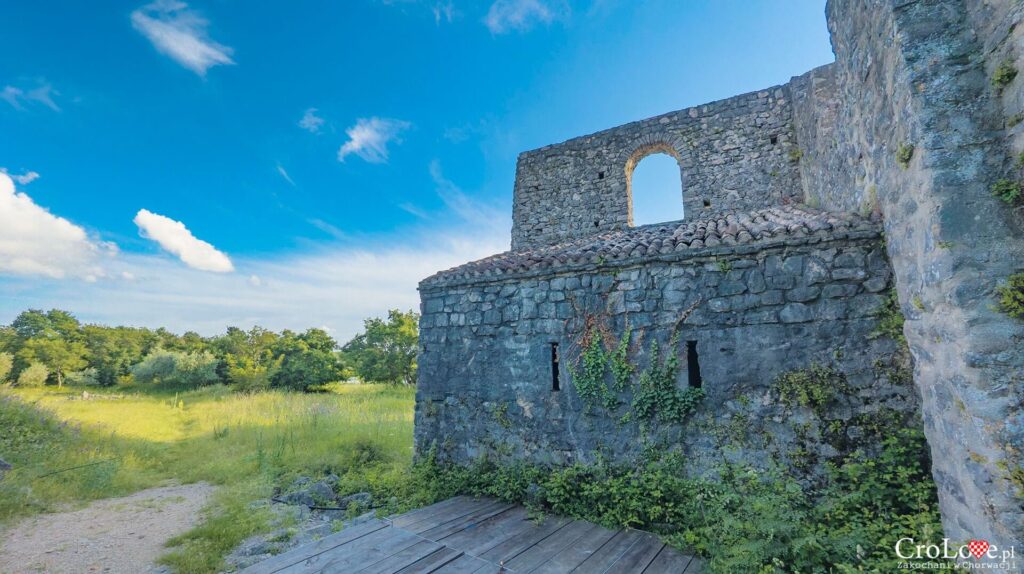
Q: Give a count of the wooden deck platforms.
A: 1